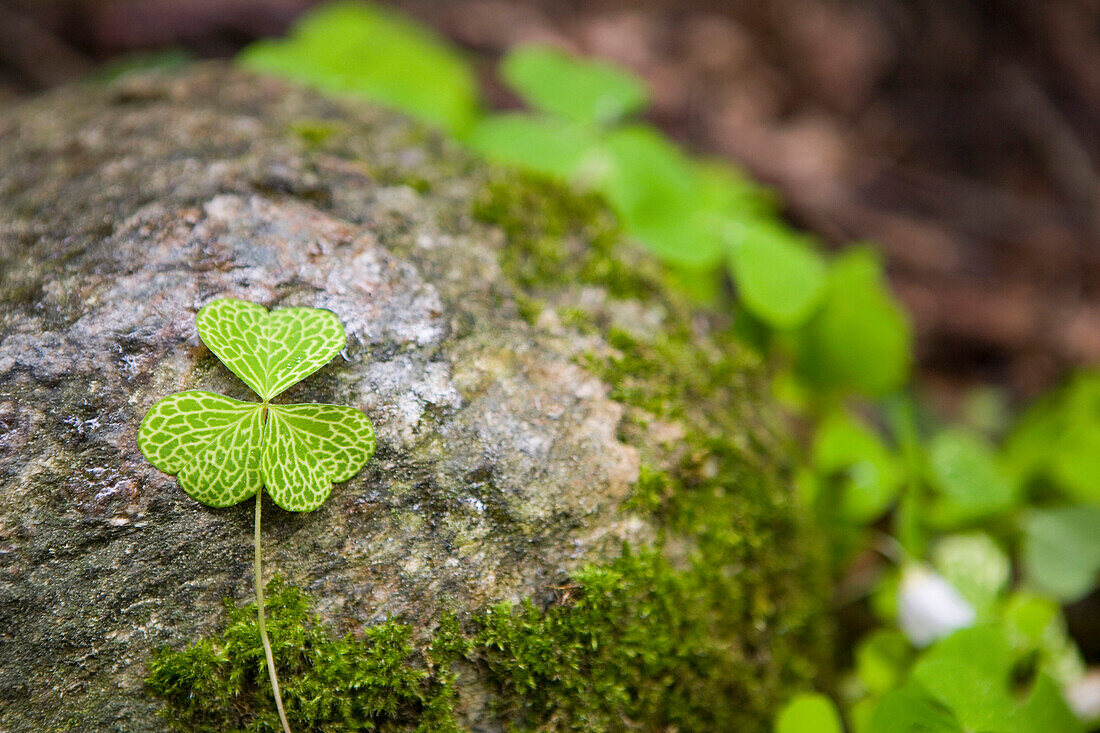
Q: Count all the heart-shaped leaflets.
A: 3